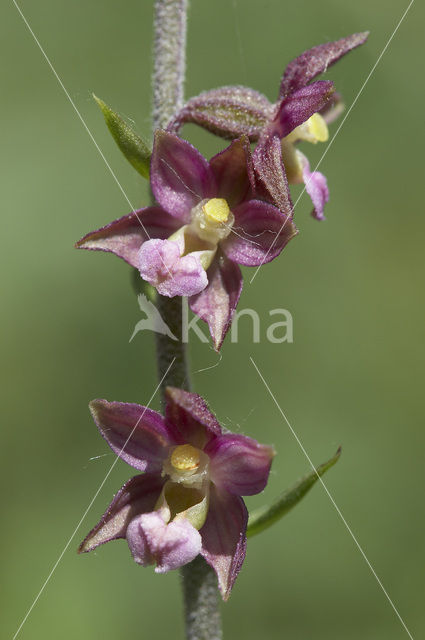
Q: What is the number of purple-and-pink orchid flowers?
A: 3